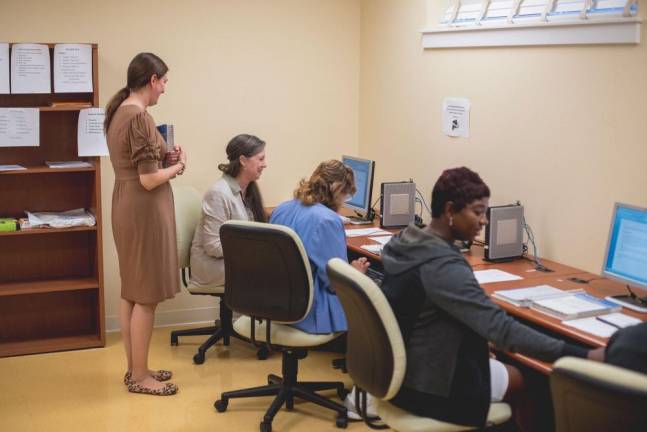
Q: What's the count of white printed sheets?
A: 6